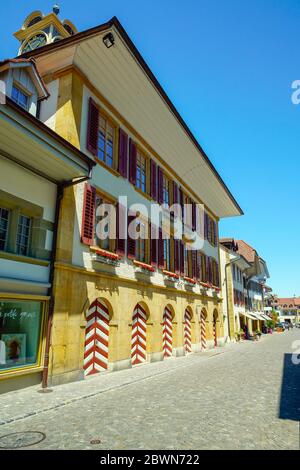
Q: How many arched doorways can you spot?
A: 6